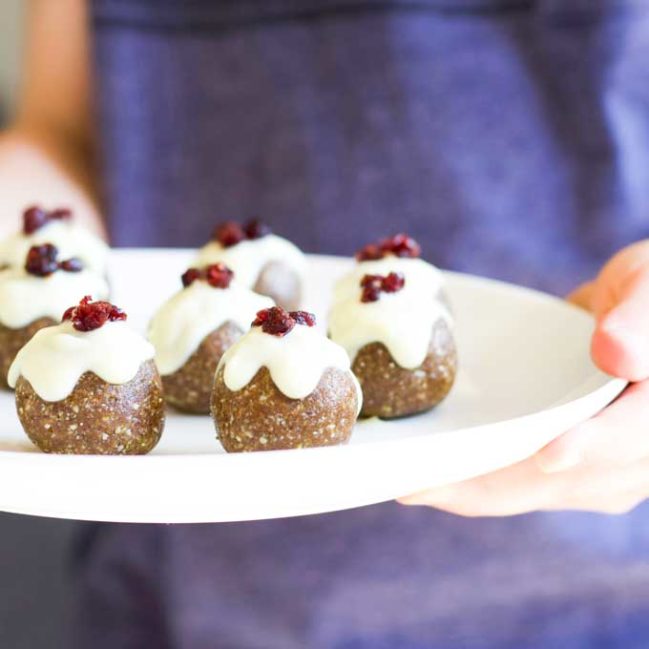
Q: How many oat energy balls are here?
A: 8